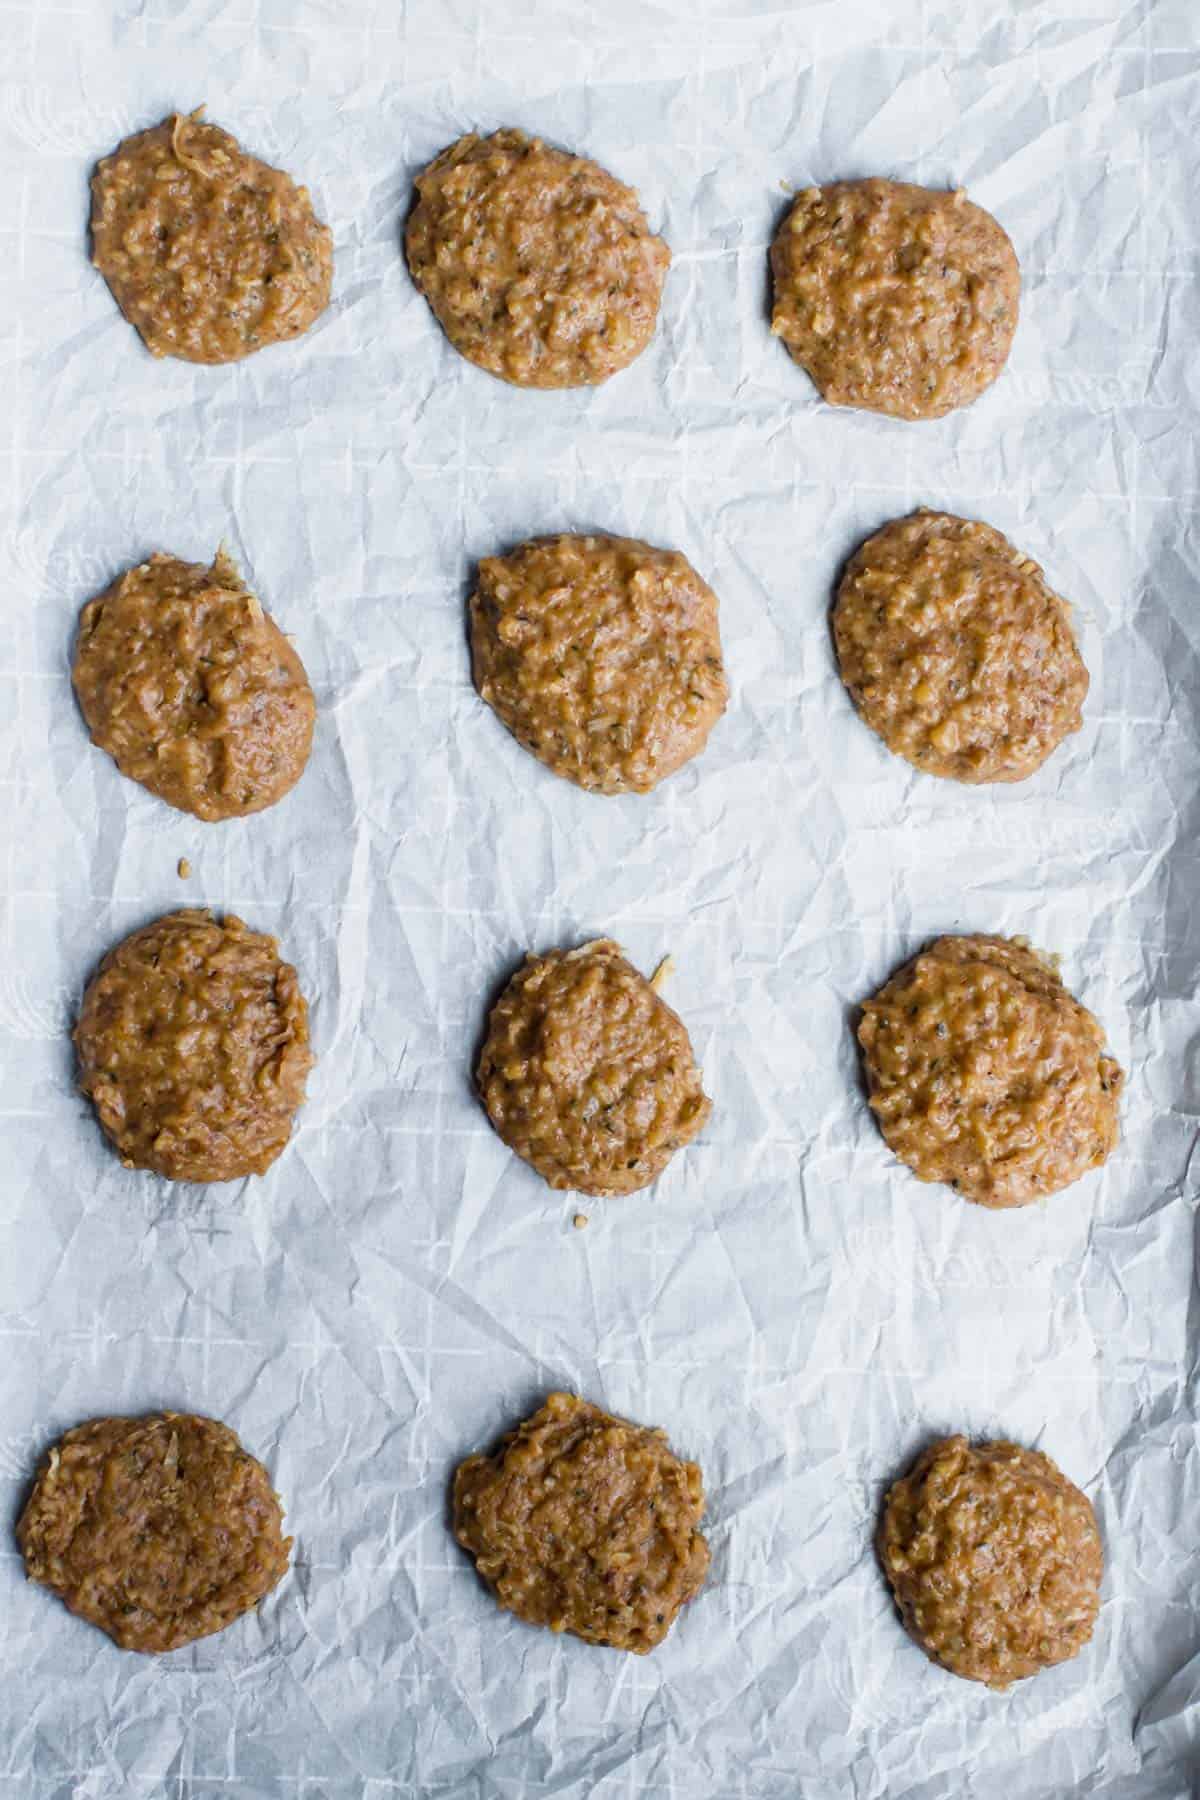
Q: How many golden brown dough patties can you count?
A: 12